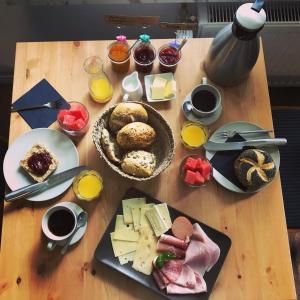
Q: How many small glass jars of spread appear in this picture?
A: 3